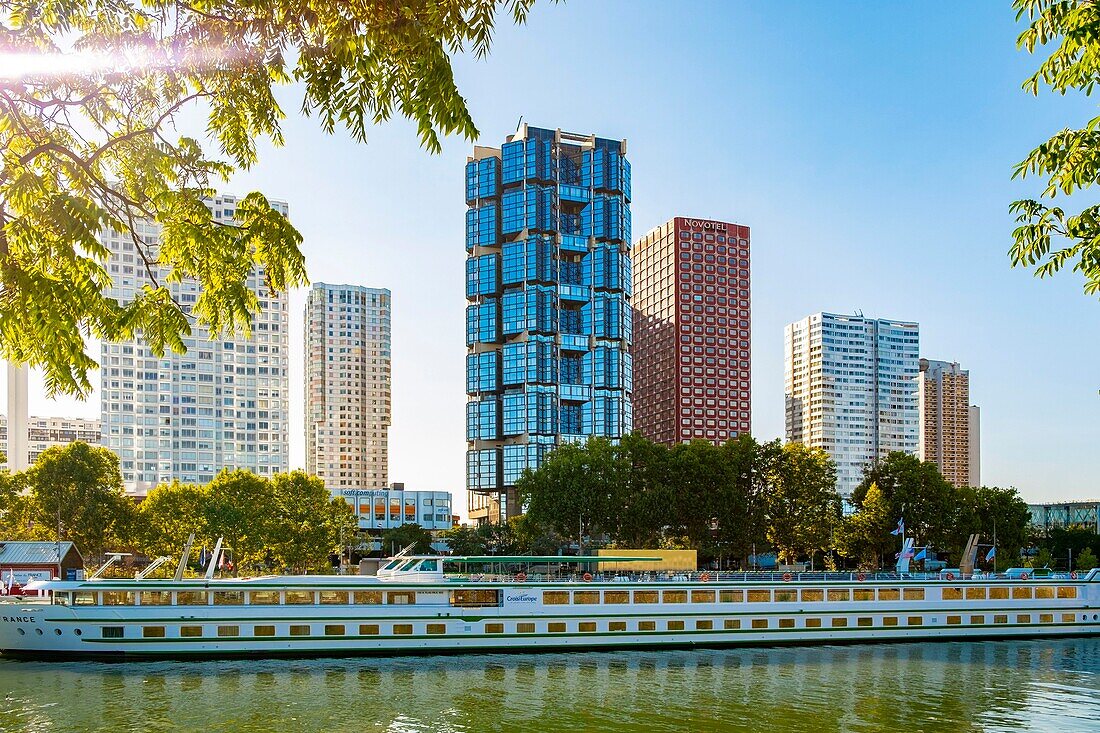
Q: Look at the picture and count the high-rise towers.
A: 6